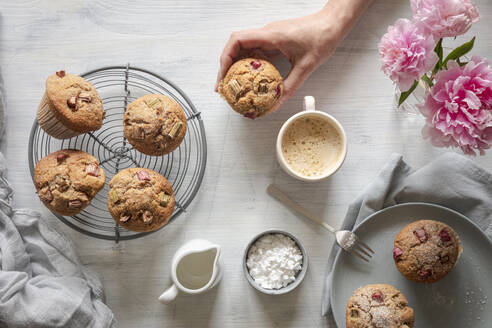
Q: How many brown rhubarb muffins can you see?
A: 7